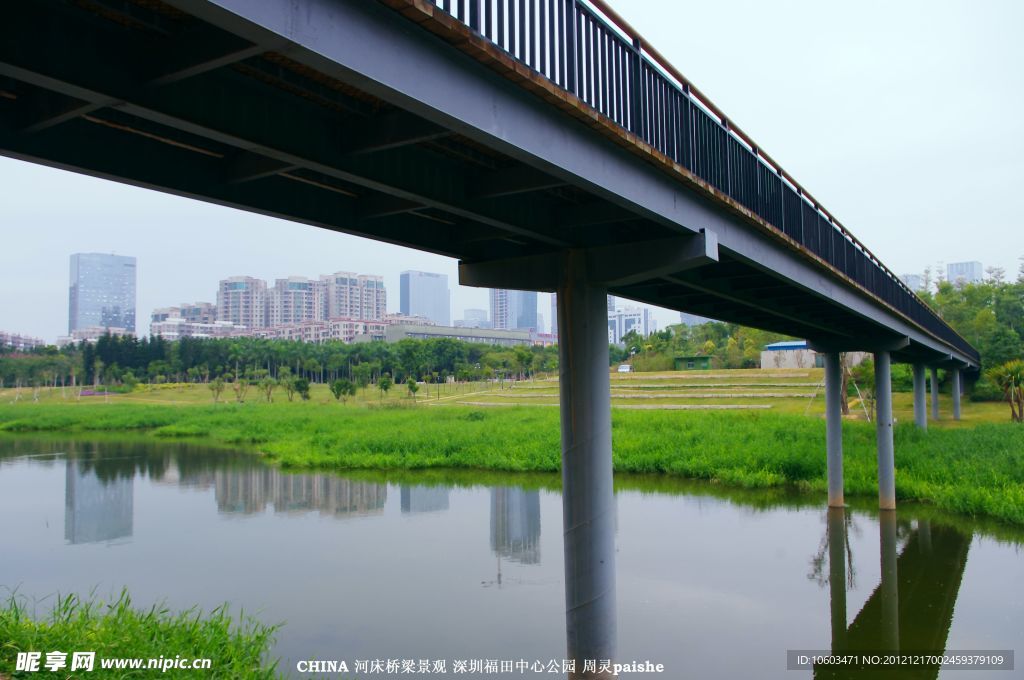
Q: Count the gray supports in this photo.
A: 6